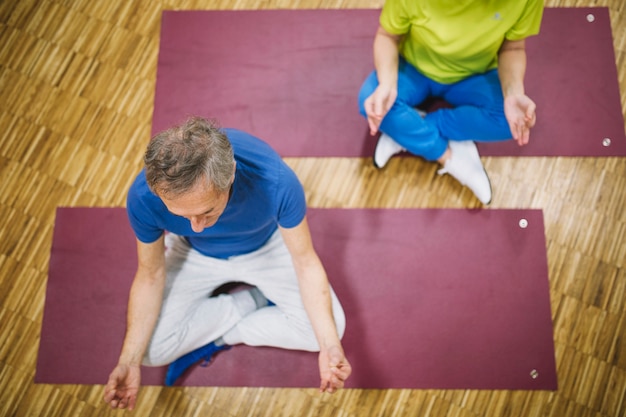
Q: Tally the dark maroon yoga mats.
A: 2